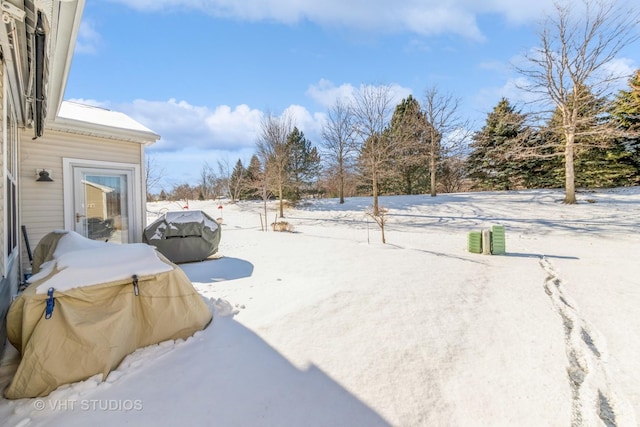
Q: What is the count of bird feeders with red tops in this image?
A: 2